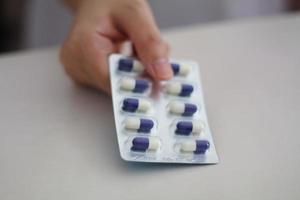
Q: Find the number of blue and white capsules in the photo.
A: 10